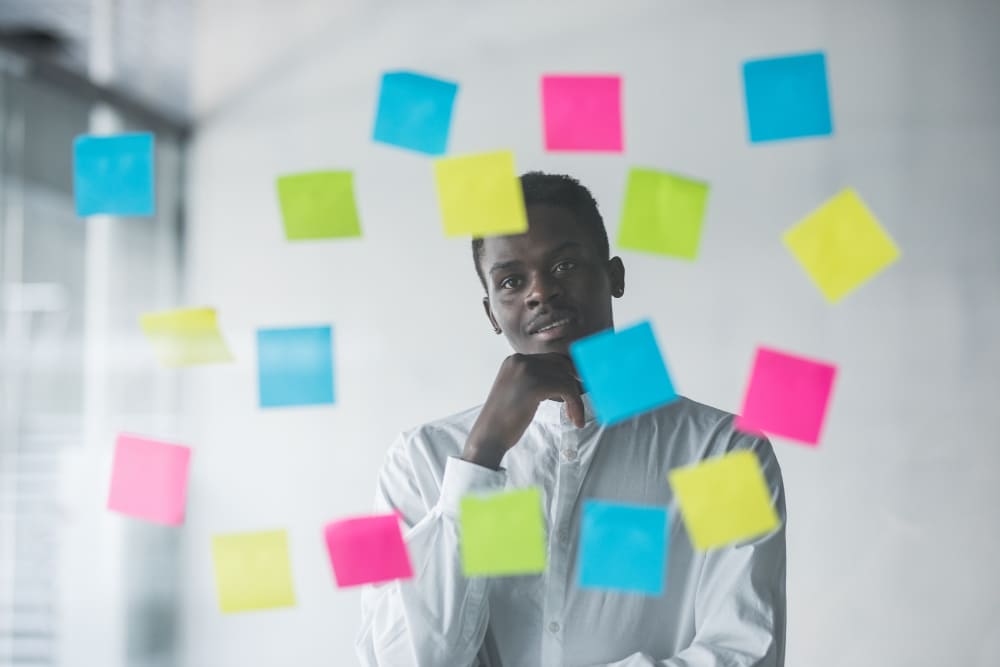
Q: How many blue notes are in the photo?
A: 6